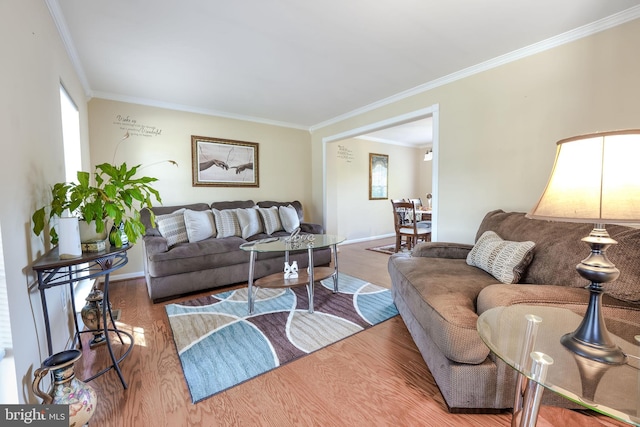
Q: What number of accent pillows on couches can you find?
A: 7